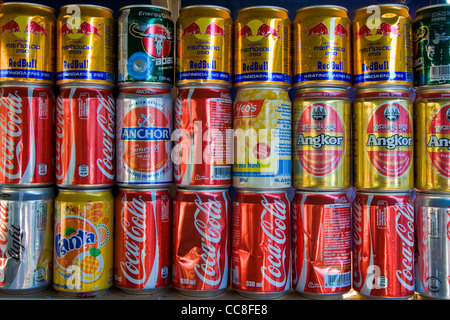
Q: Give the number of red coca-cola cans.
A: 8